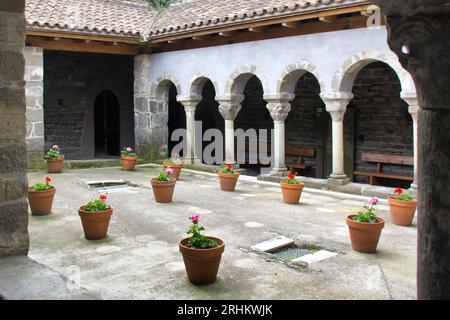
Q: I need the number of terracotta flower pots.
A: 11